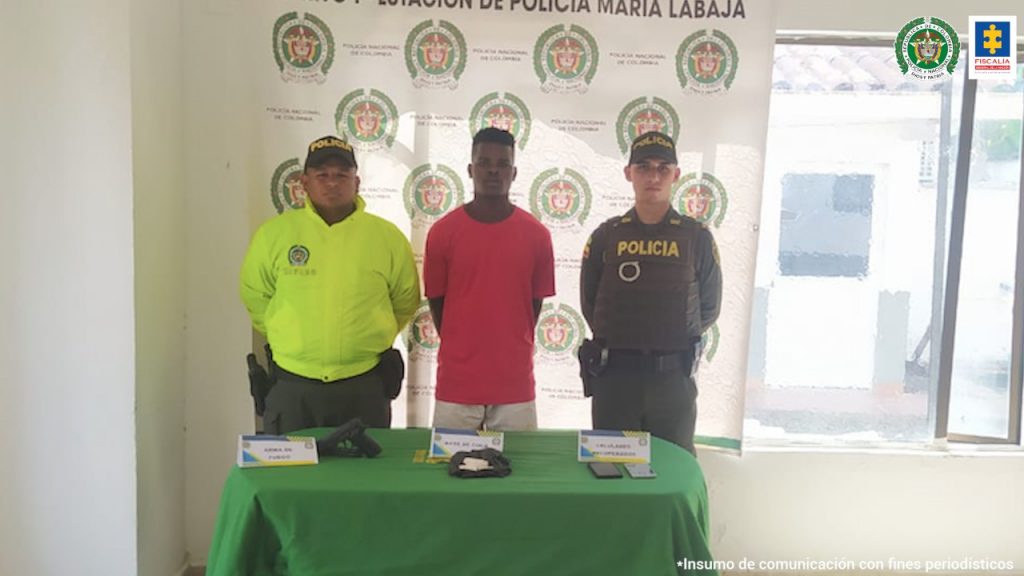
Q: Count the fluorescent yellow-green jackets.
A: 1